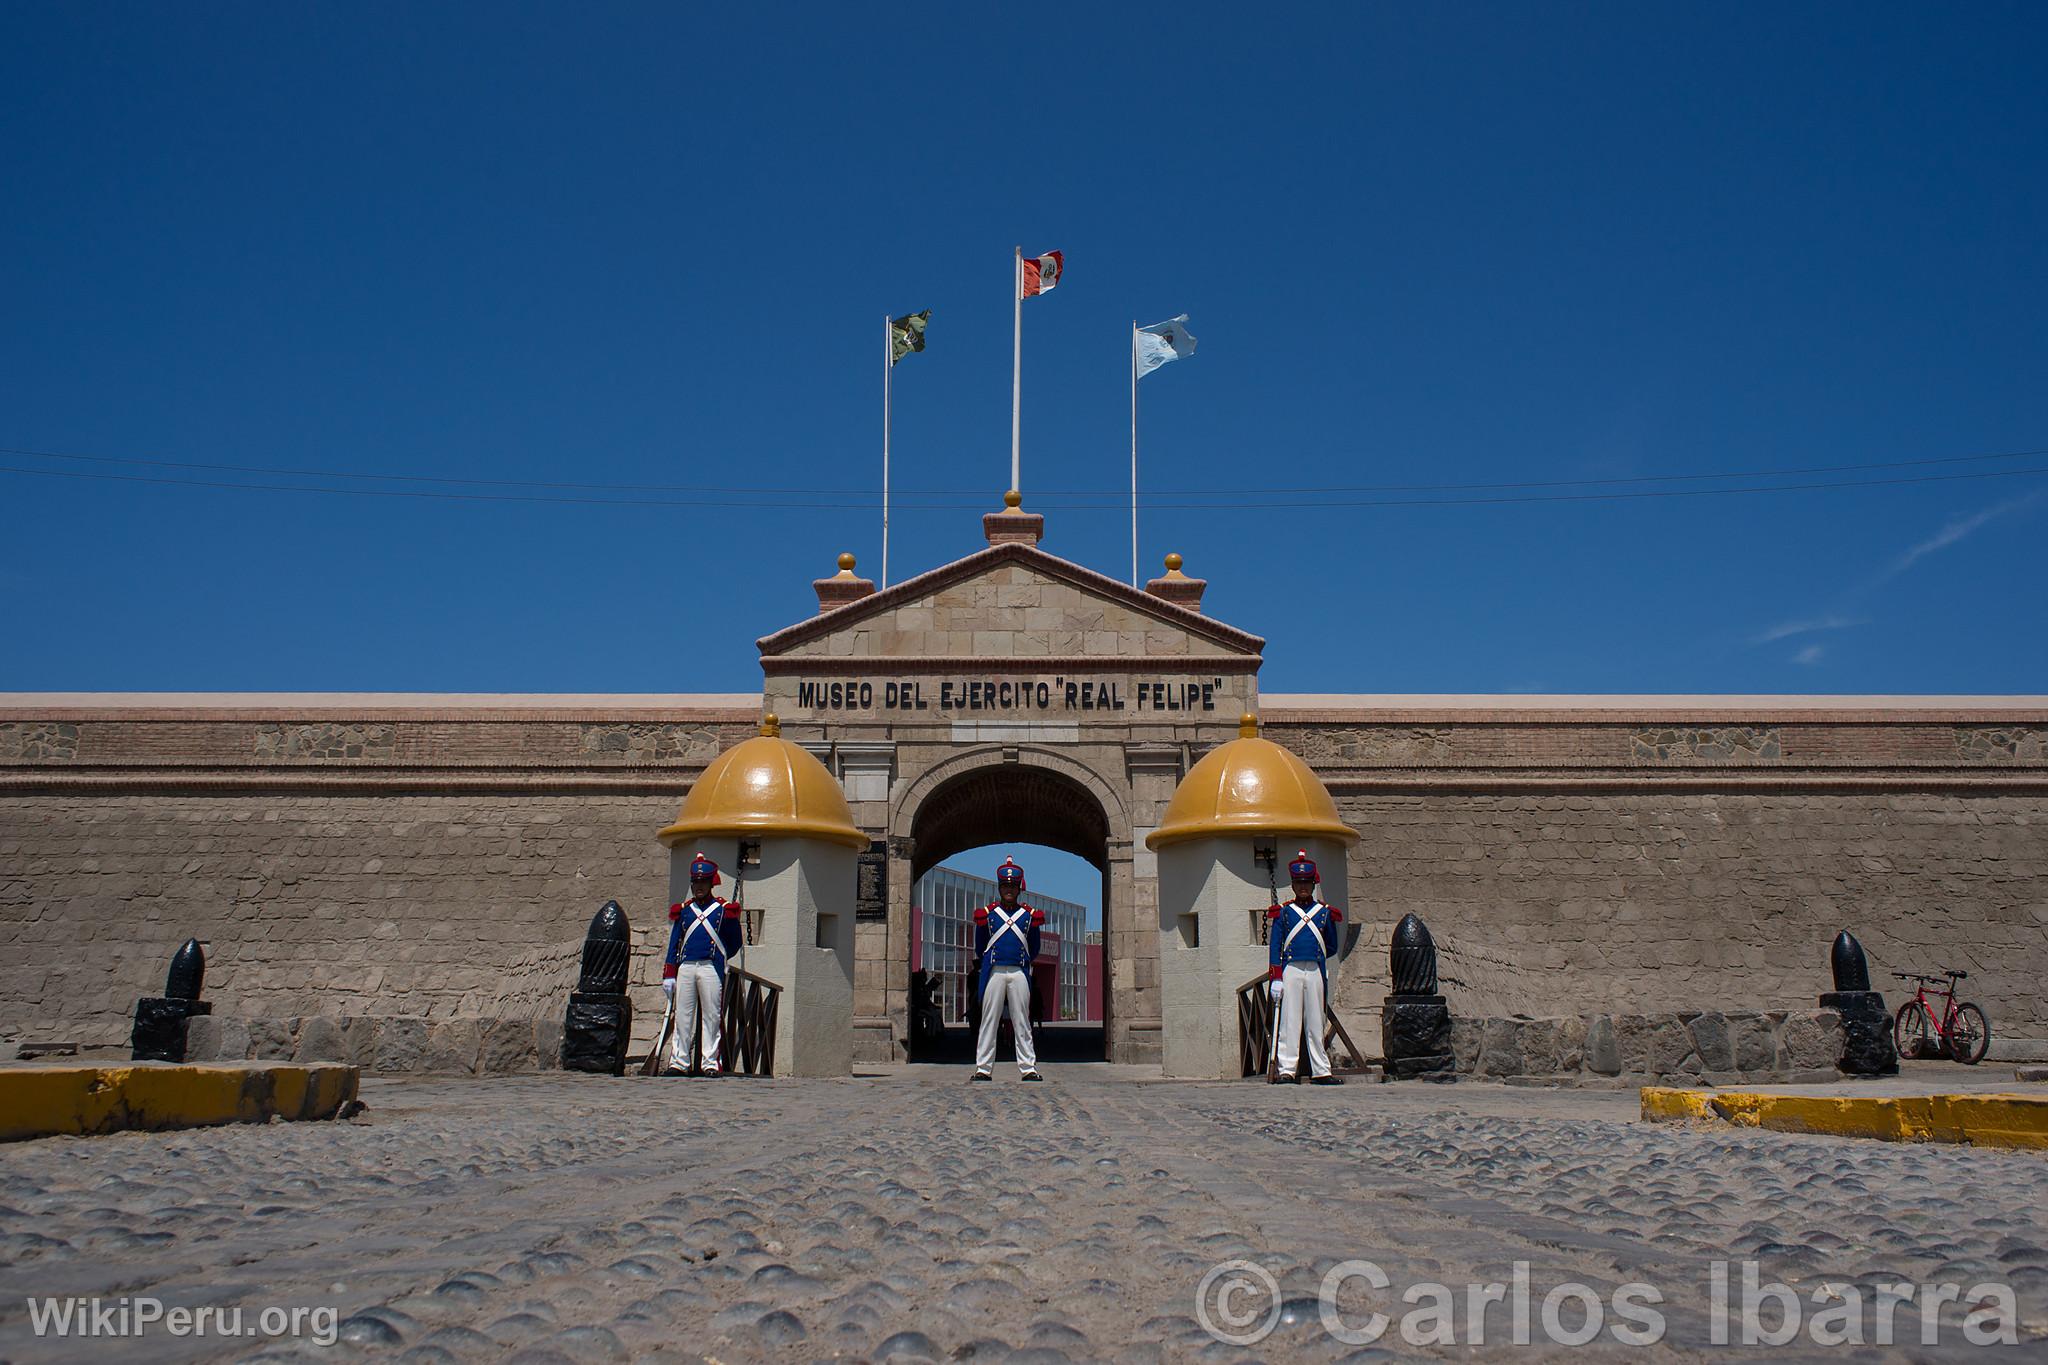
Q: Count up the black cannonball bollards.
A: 4